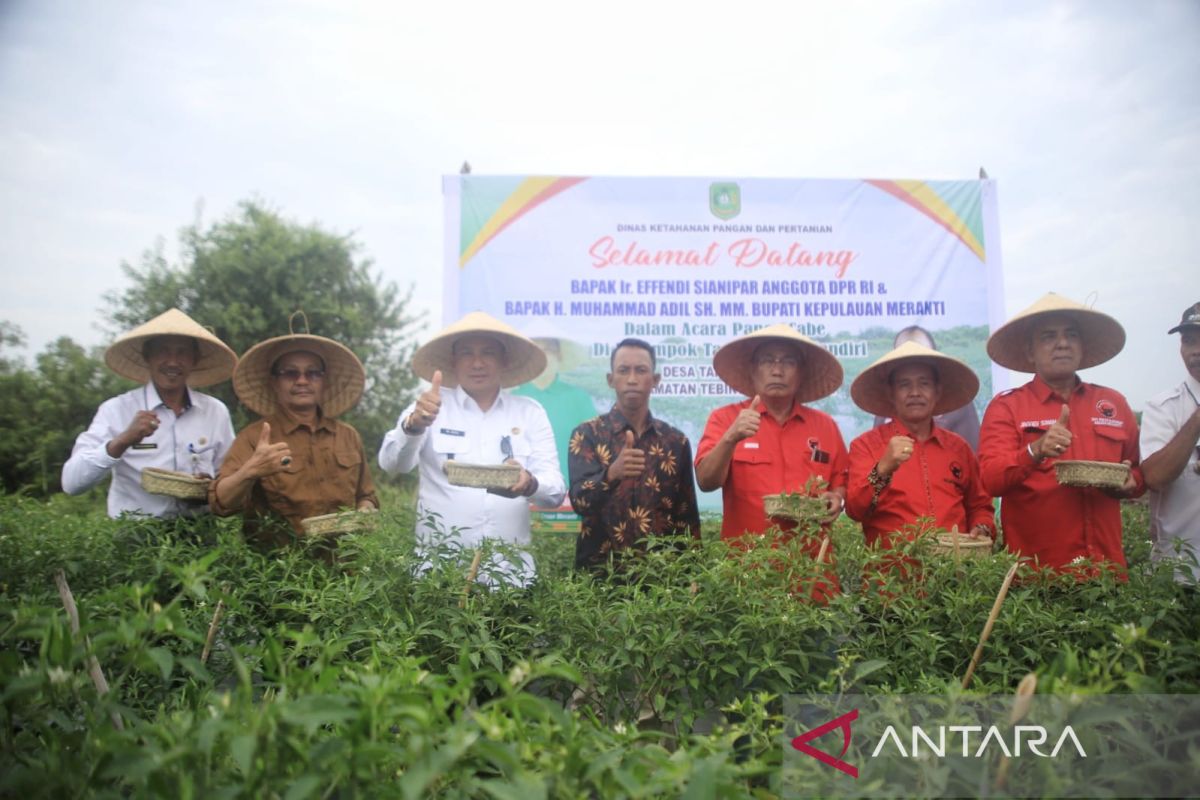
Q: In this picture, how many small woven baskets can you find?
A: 6